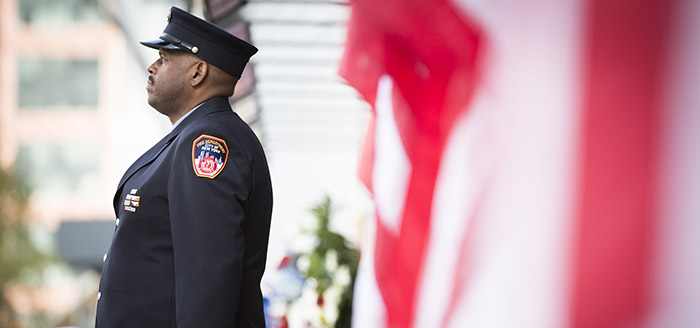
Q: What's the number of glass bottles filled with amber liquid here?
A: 0